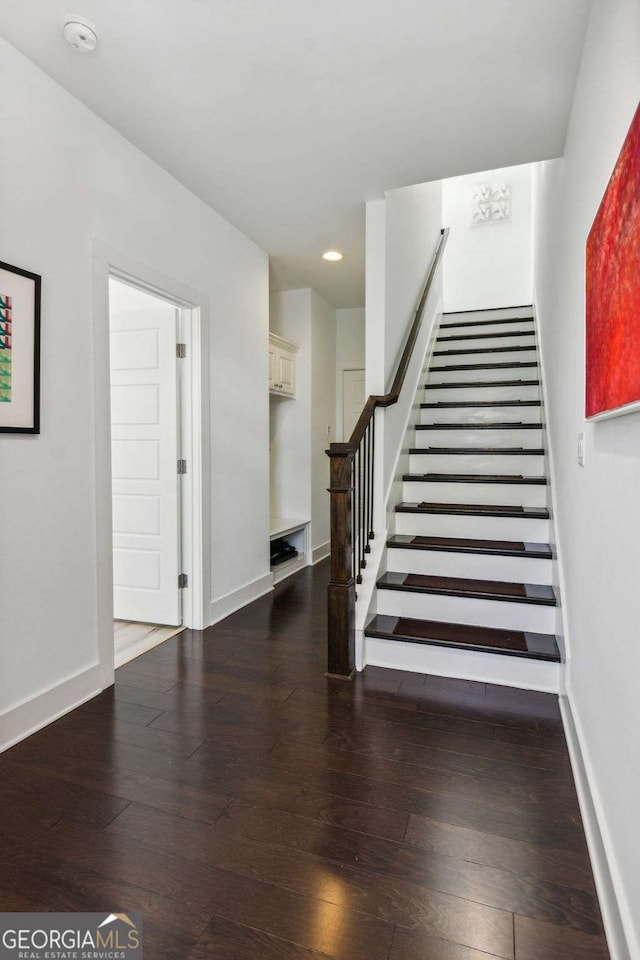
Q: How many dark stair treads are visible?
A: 14